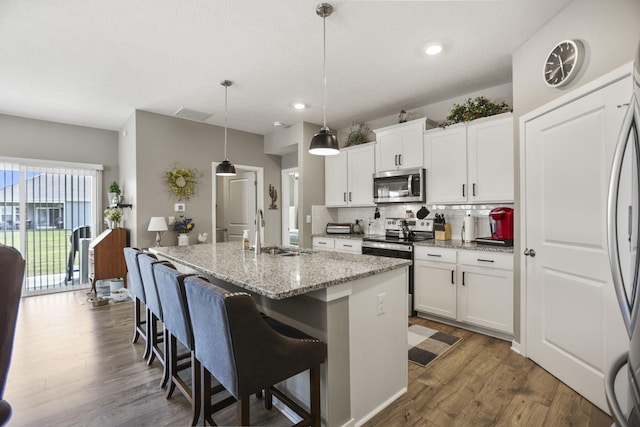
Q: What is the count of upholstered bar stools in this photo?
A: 4